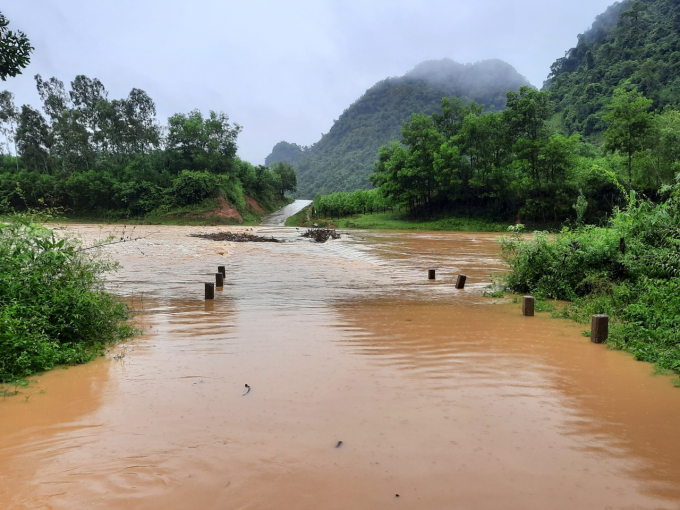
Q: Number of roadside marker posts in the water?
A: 7